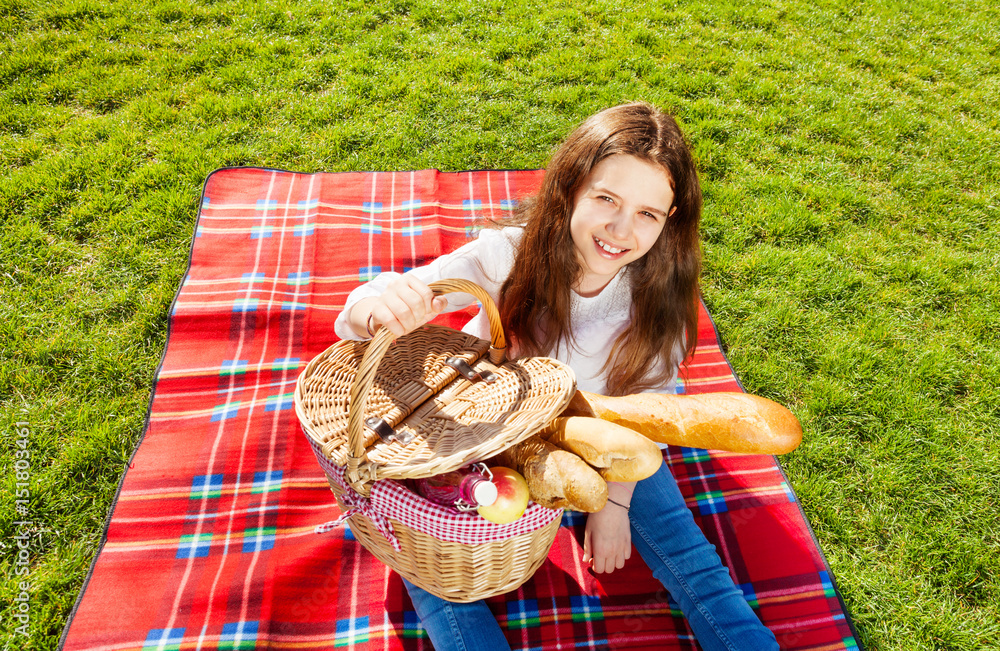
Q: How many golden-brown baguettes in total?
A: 3